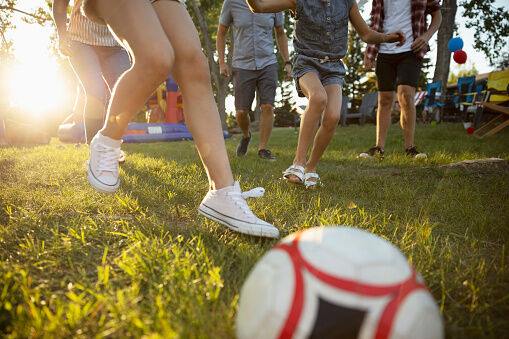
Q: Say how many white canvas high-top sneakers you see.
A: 2